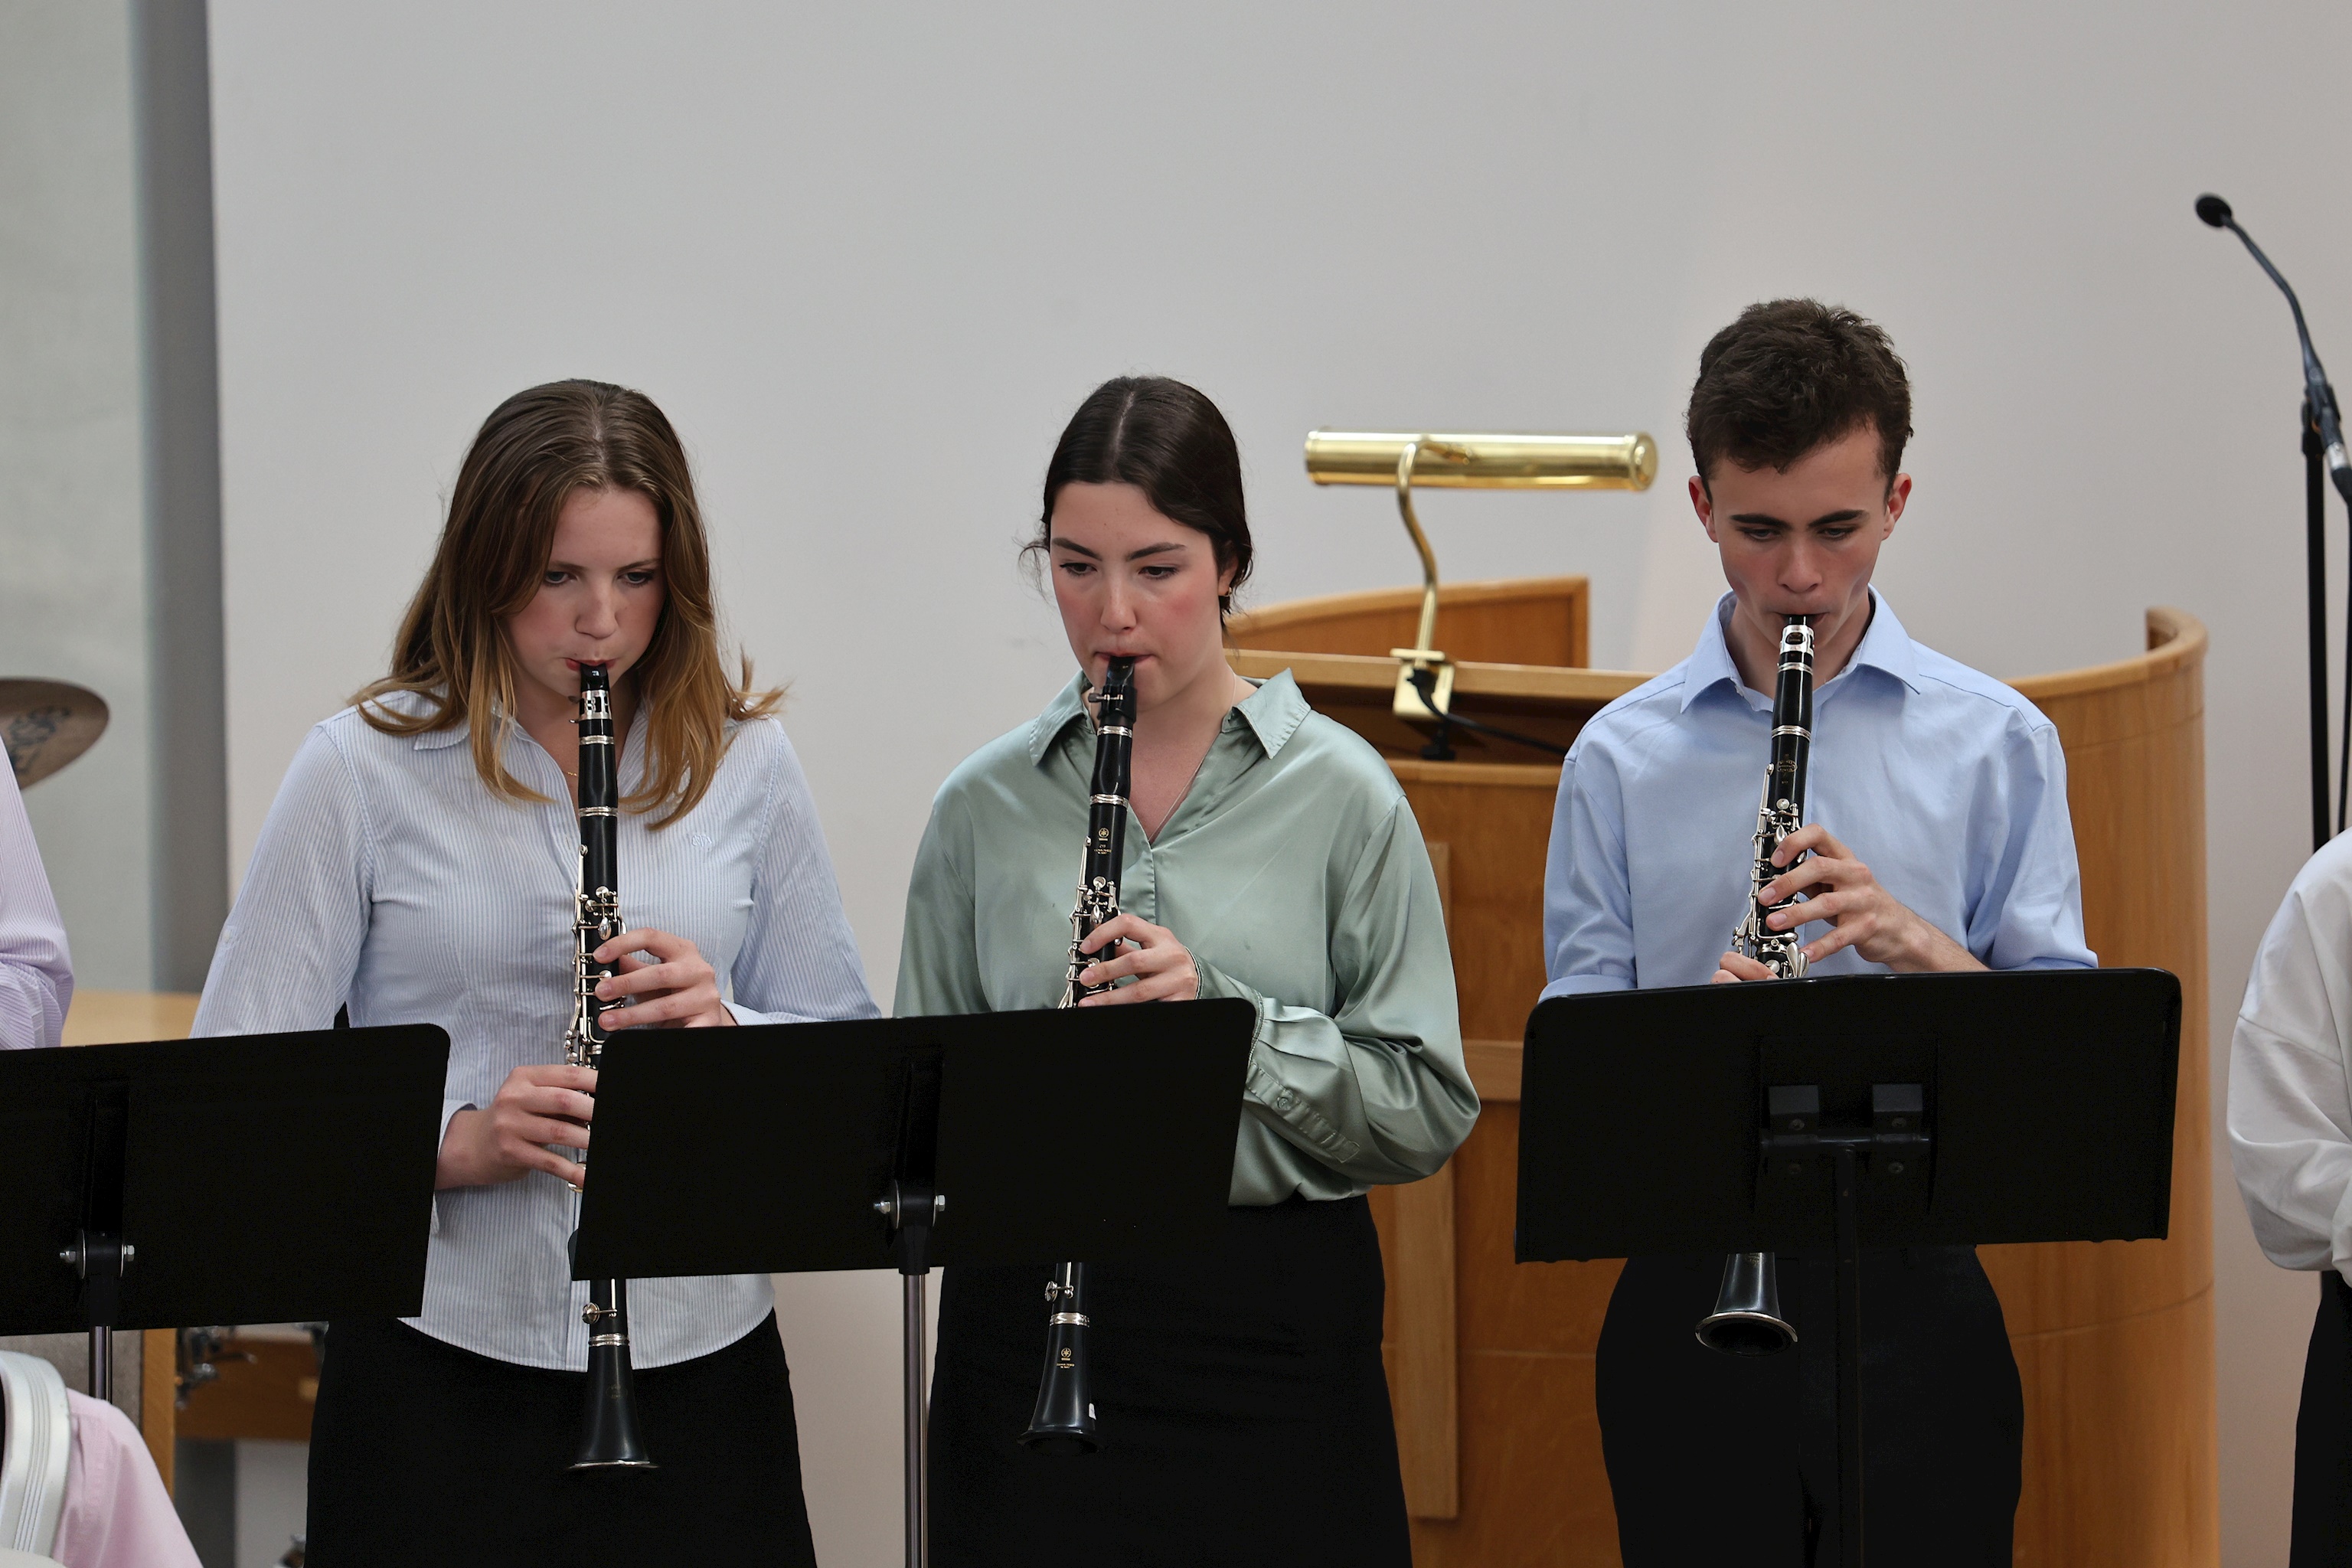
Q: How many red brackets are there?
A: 0